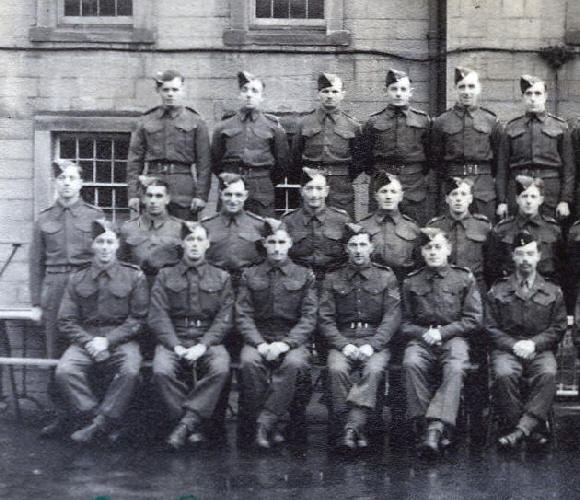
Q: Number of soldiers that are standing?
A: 13